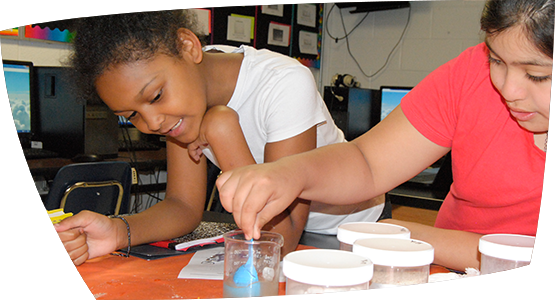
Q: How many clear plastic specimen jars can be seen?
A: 4